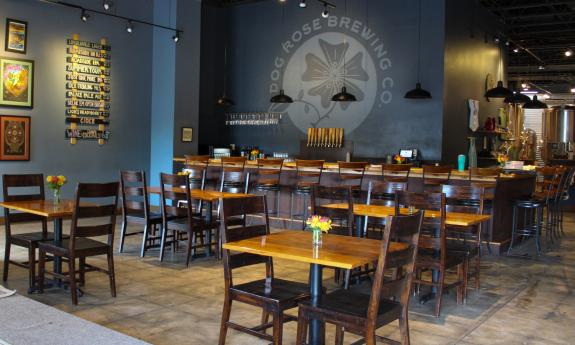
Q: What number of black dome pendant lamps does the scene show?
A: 7